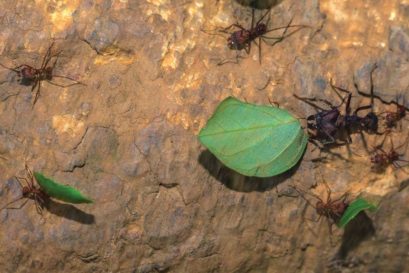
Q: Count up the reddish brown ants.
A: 6